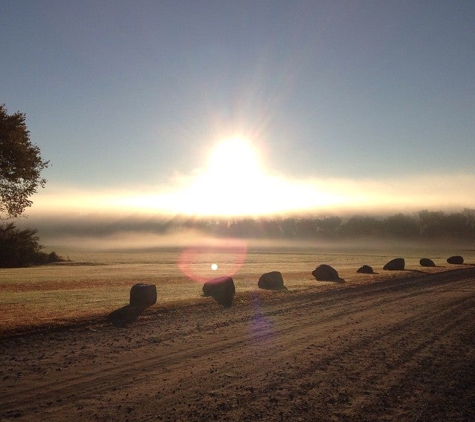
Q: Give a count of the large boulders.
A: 8